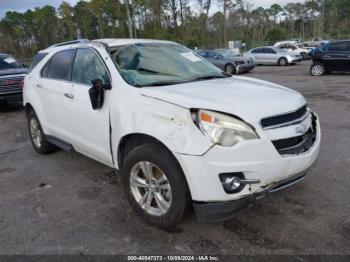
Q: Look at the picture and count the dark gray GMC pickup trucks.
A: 1